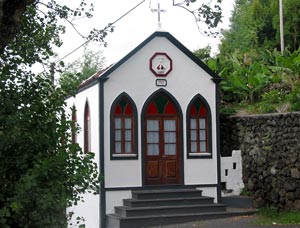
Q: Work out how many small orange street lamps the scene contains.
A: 0